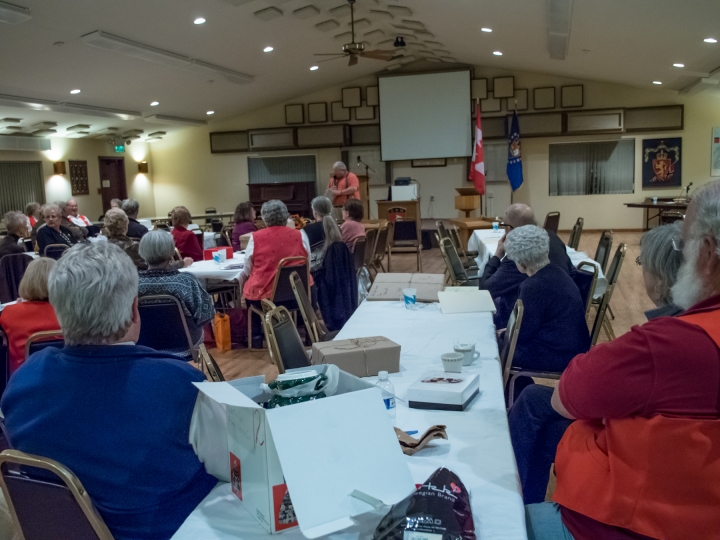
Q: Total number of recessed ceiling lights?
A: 11